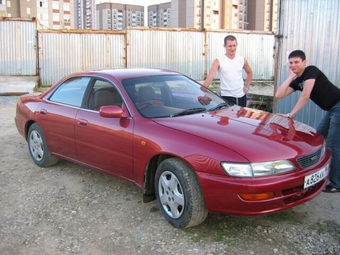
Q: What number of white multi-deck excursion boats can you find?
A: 0